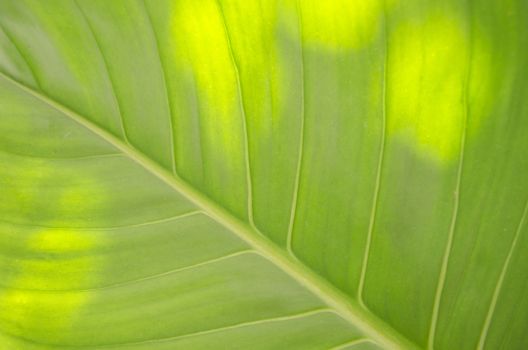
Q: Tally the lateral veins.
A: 13